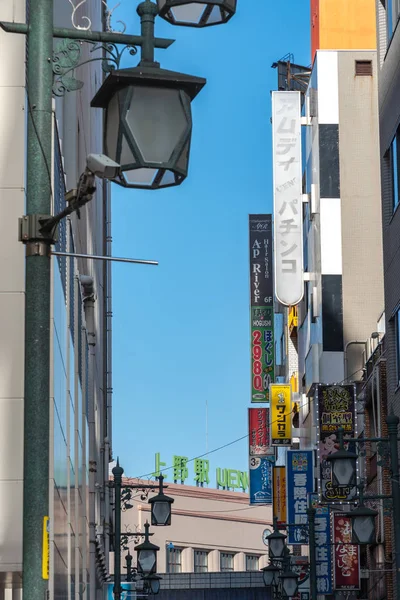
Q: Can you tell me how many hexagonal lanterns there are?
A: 10